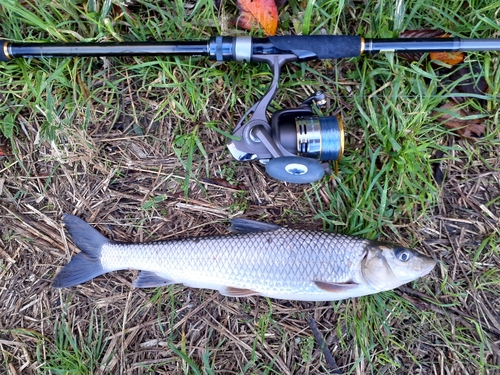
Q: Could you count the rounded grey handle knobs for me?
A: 1